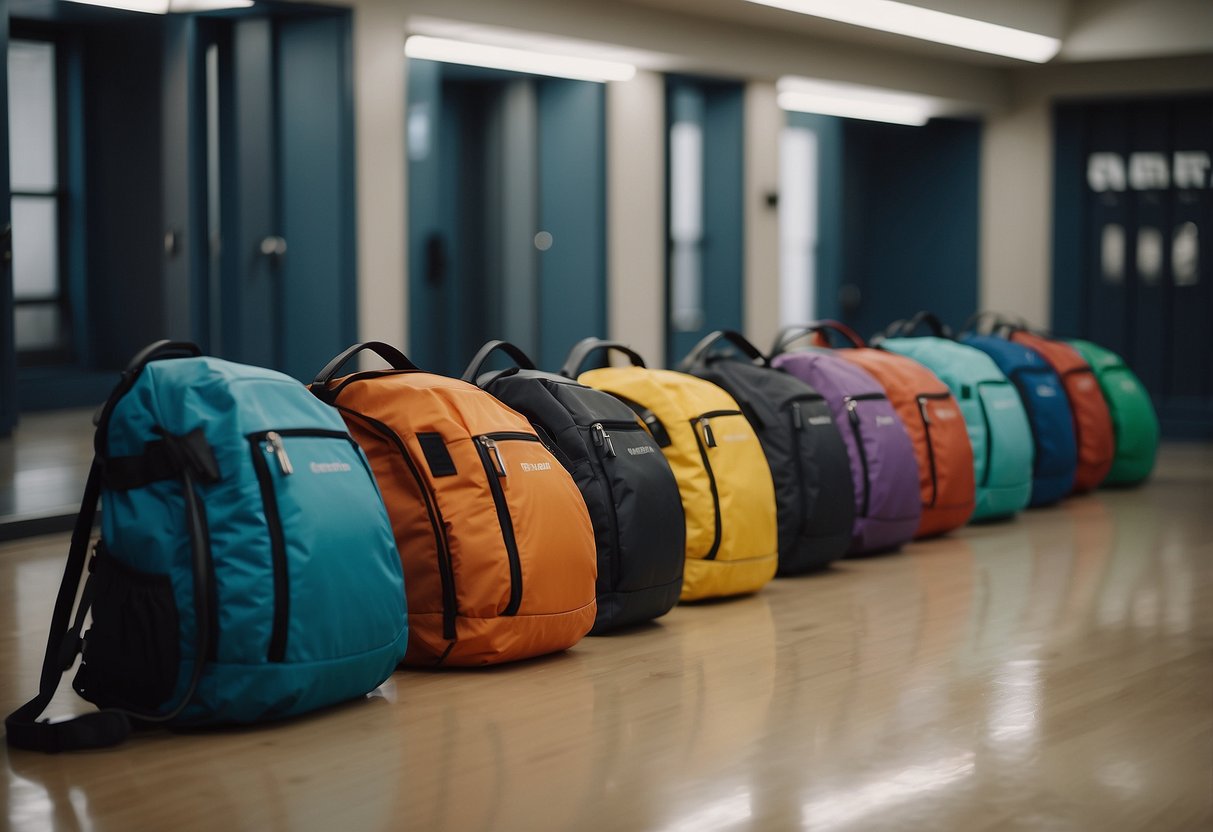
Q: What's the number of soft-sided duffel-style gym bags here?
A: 11